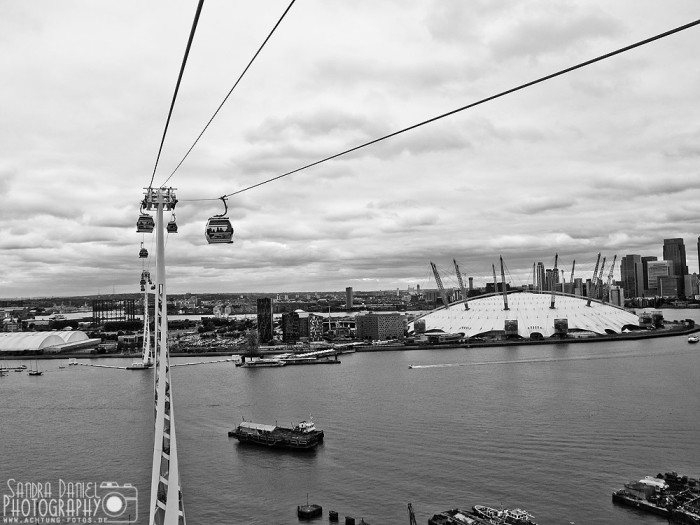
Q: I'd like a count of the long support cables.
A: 3